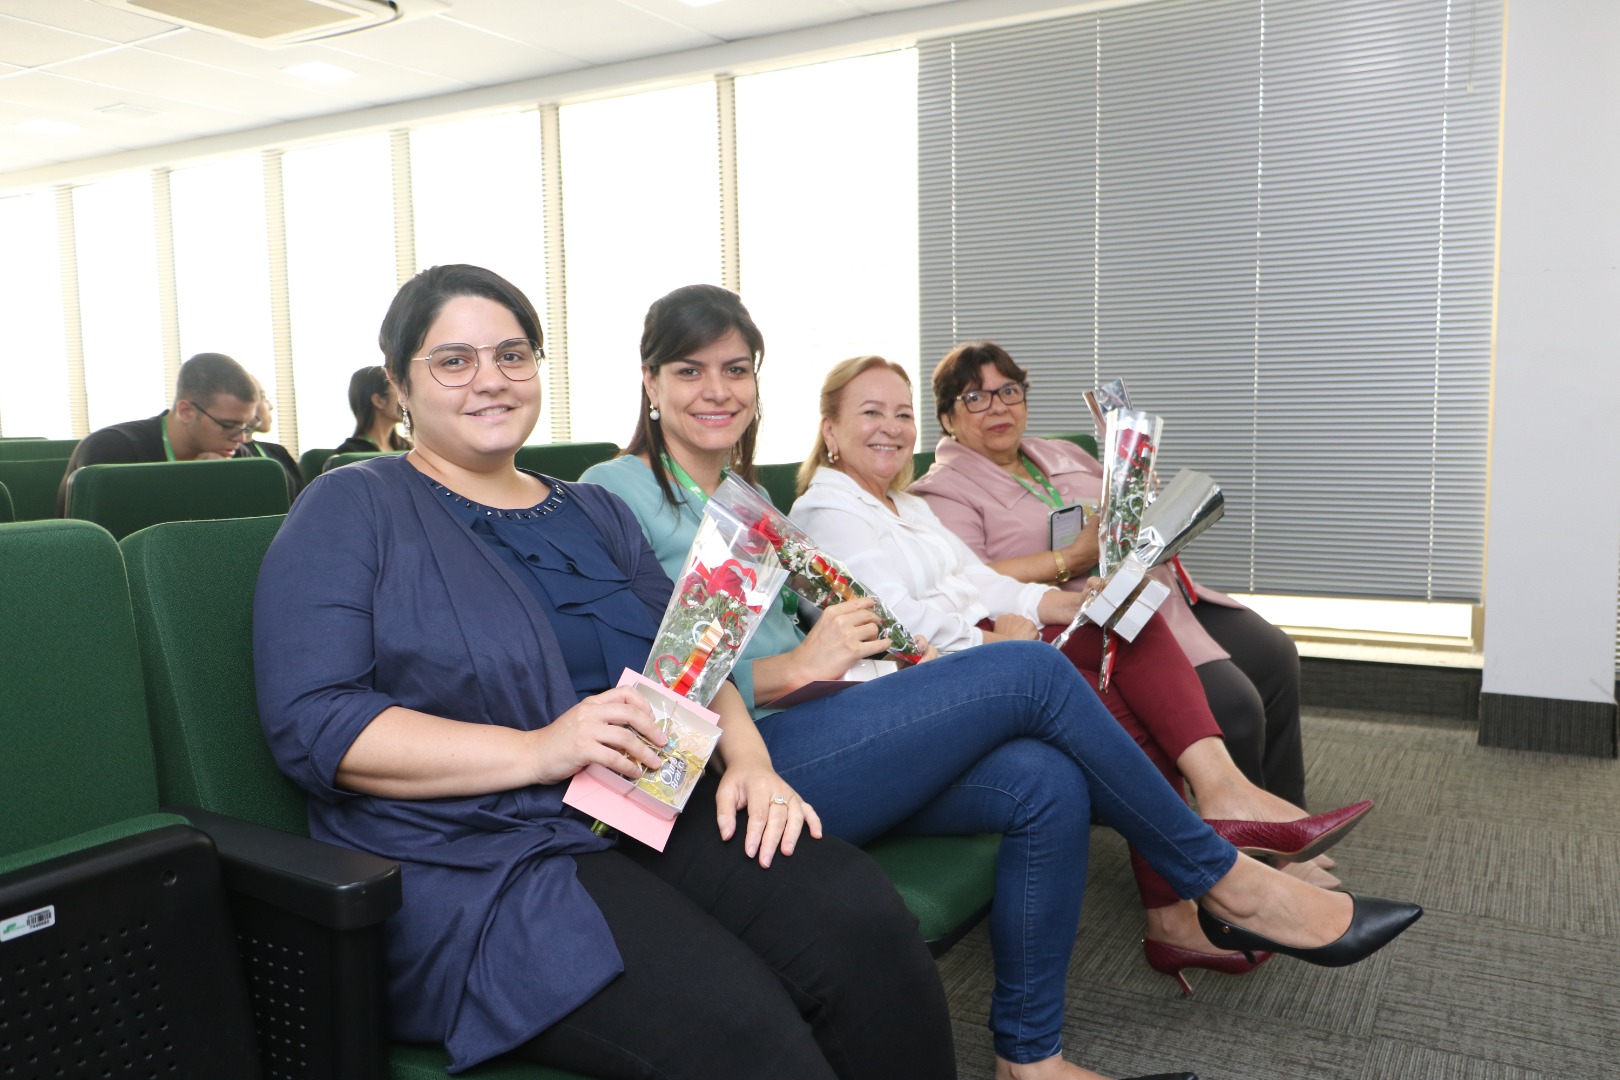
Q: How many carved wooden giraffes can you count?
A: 0